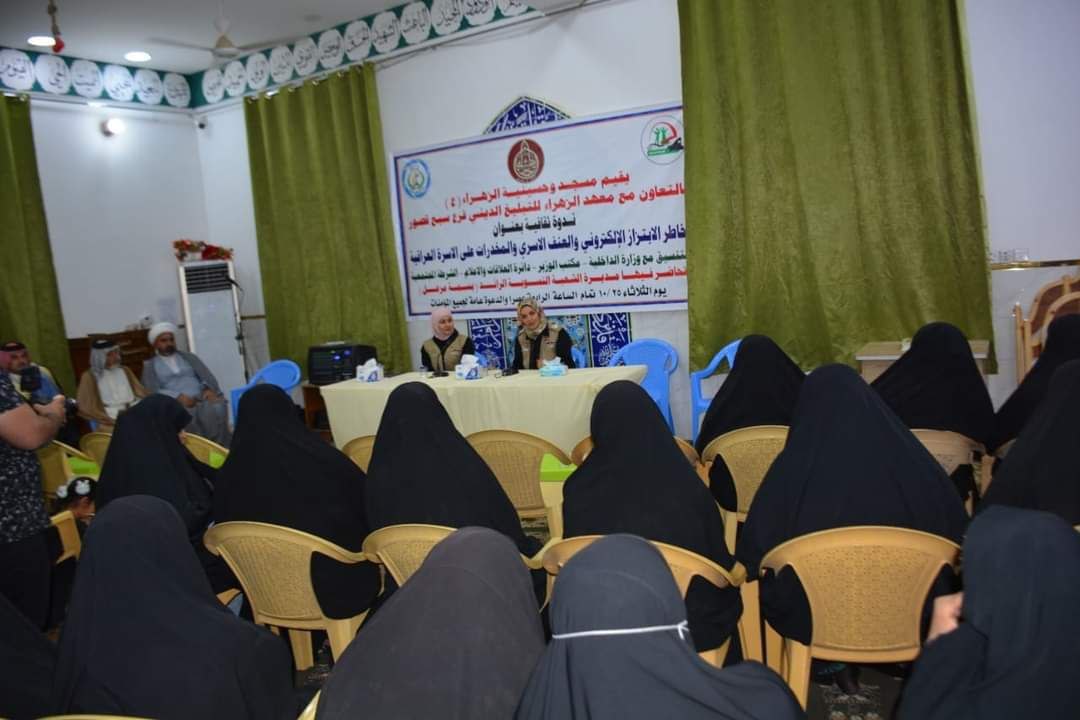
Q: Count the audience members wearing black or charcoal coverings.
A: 14